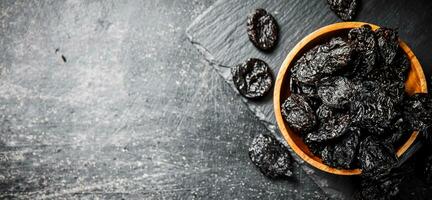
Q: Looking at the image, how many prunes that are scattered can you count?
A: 4